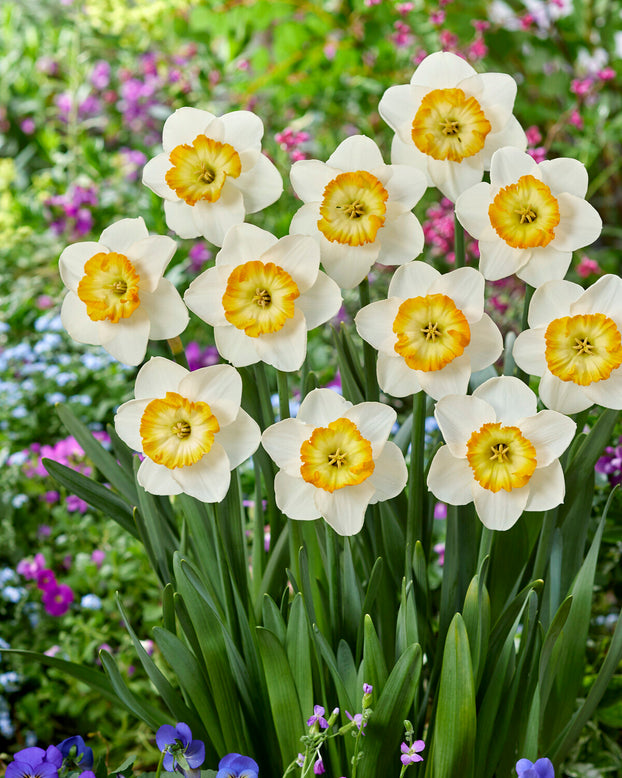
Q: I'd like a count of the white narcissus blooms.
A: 11